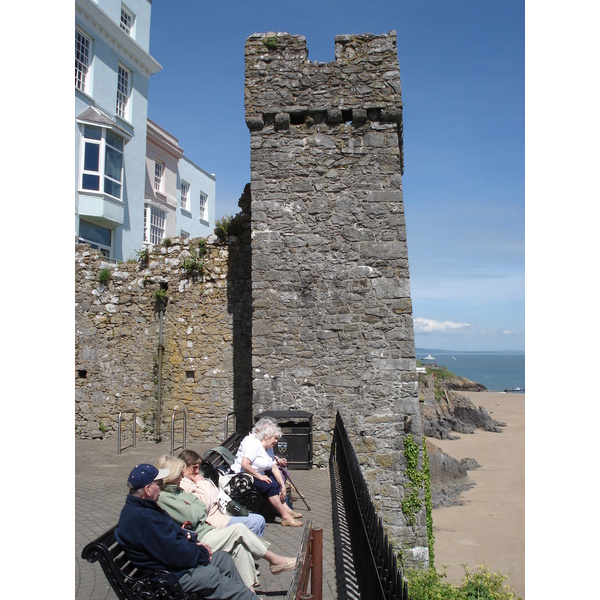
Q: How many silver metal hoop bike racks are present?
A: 3